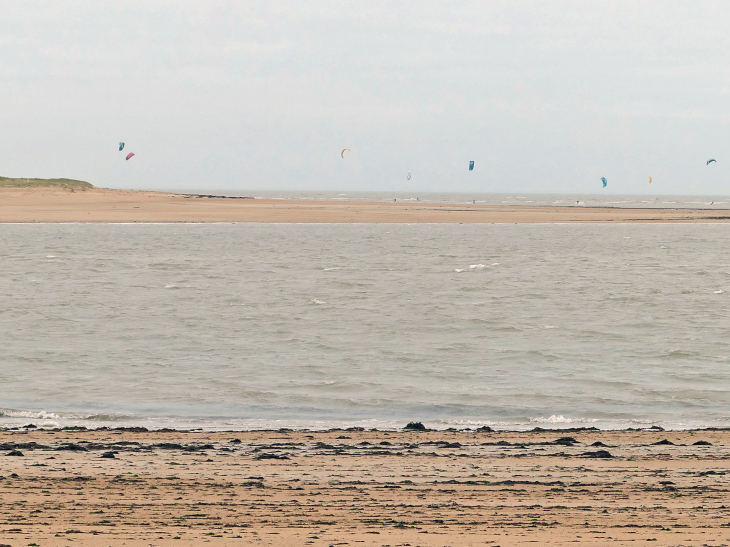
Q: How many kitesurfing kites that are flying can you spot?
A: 8